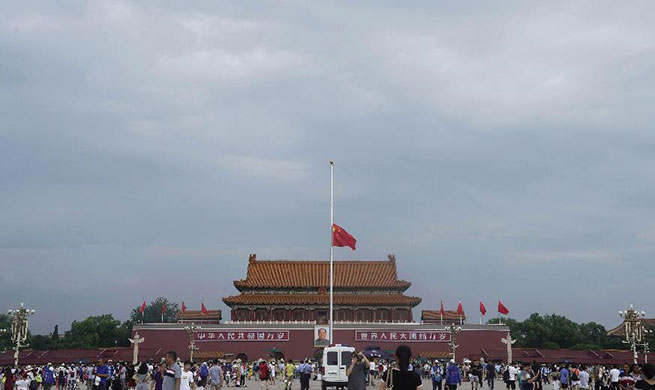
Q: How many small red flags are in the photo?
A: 8